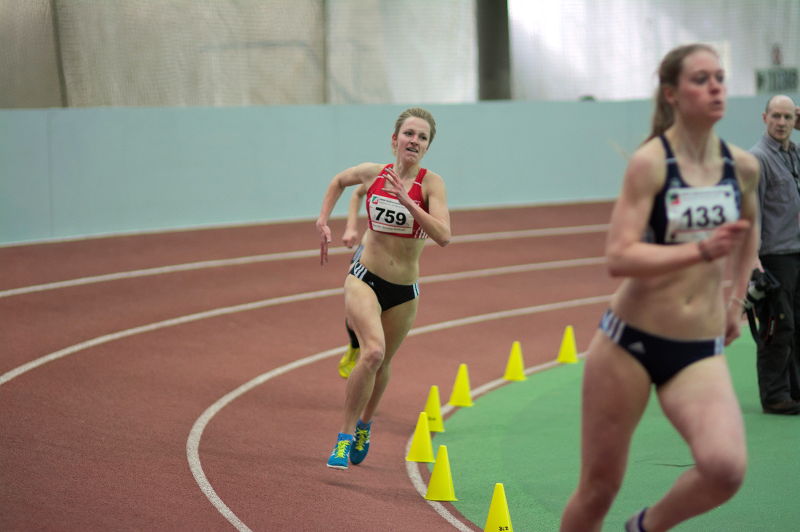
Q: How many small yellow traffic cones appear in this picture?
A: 7